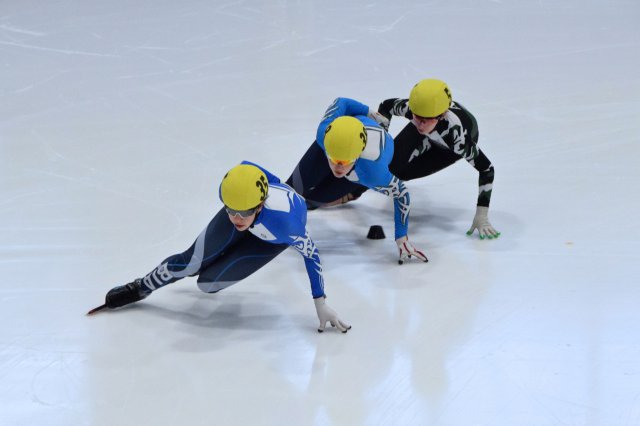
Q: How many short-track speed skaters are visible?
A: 3